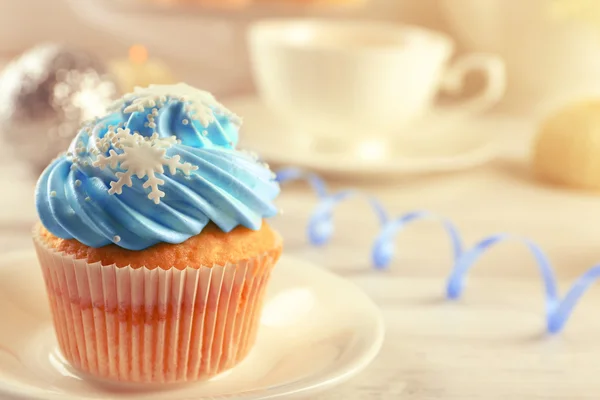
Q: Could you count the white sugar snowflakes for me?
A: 2